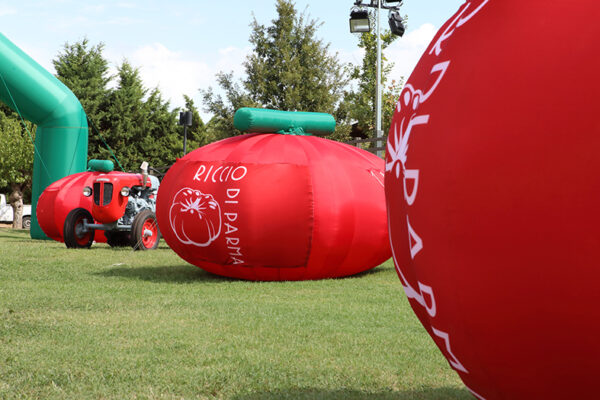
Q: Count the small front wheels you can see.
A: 2